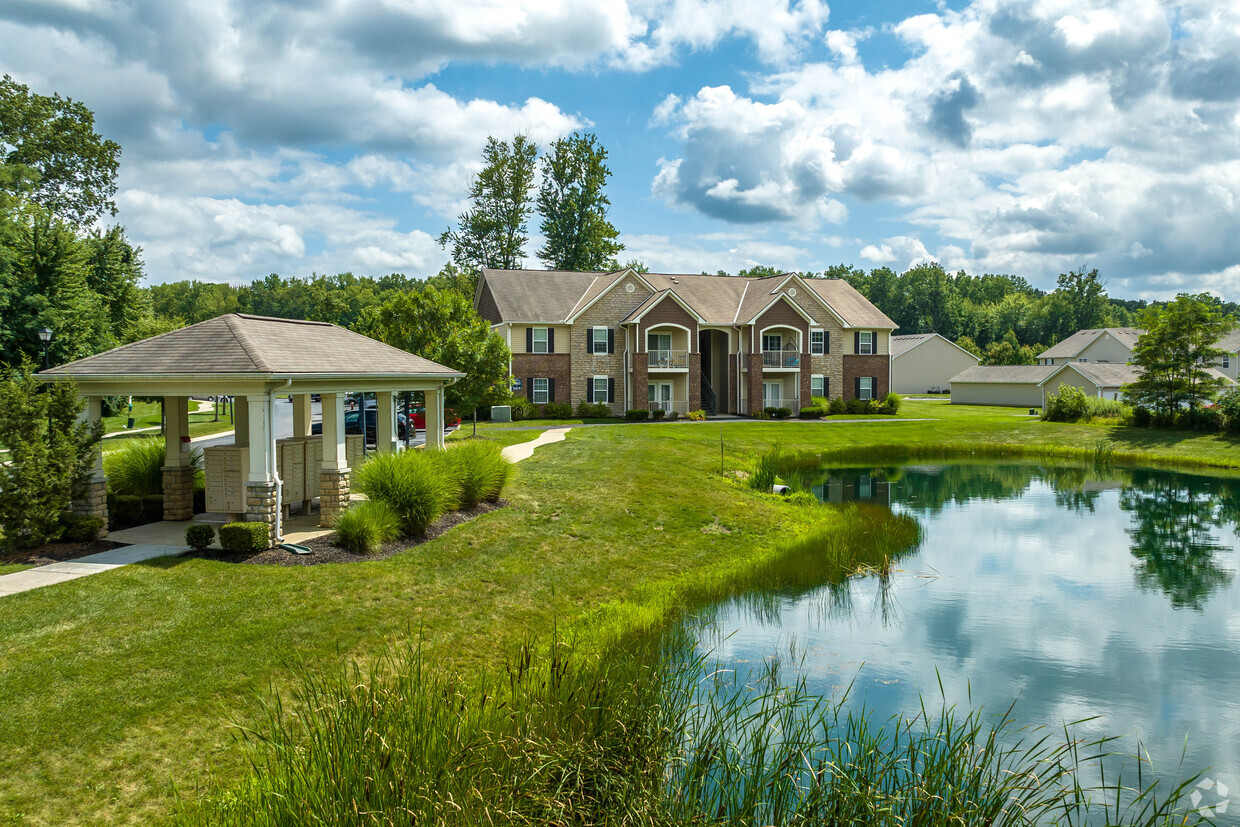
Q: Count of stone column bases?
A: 4